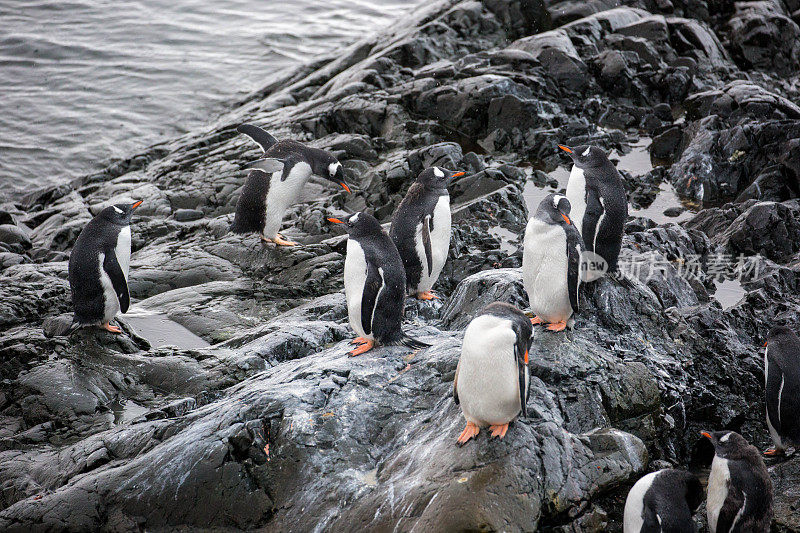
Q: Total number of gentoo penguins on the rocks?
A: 10